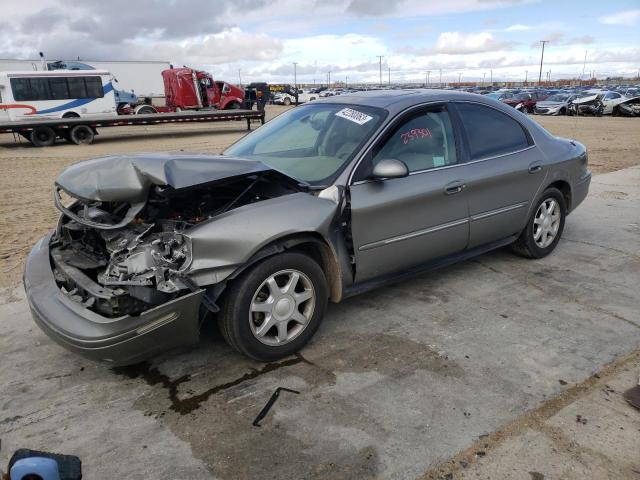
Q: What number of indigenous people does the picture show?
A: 0